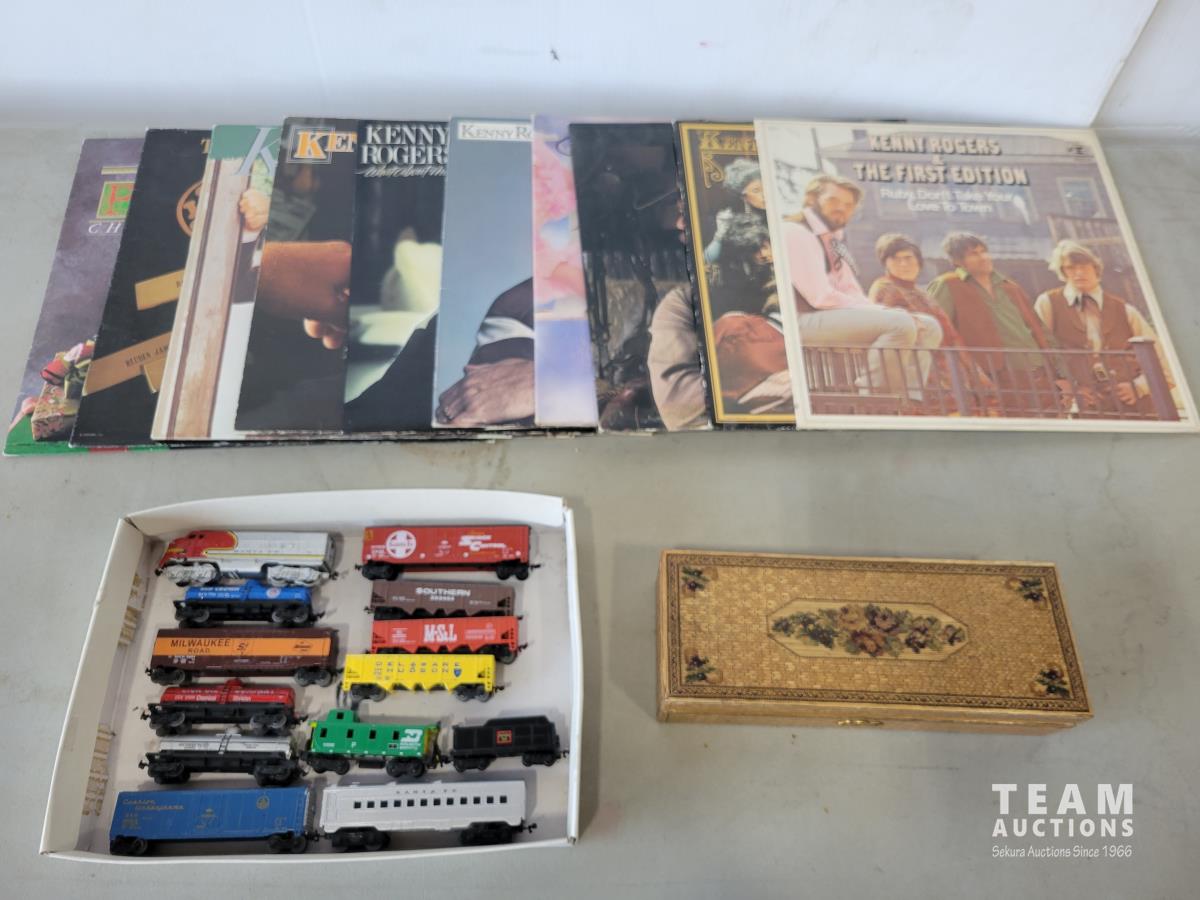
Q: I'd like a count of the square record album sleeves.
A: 10